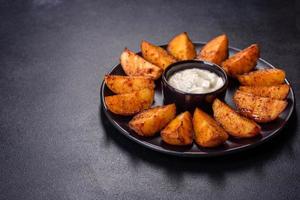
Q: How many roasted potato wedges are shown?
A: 14